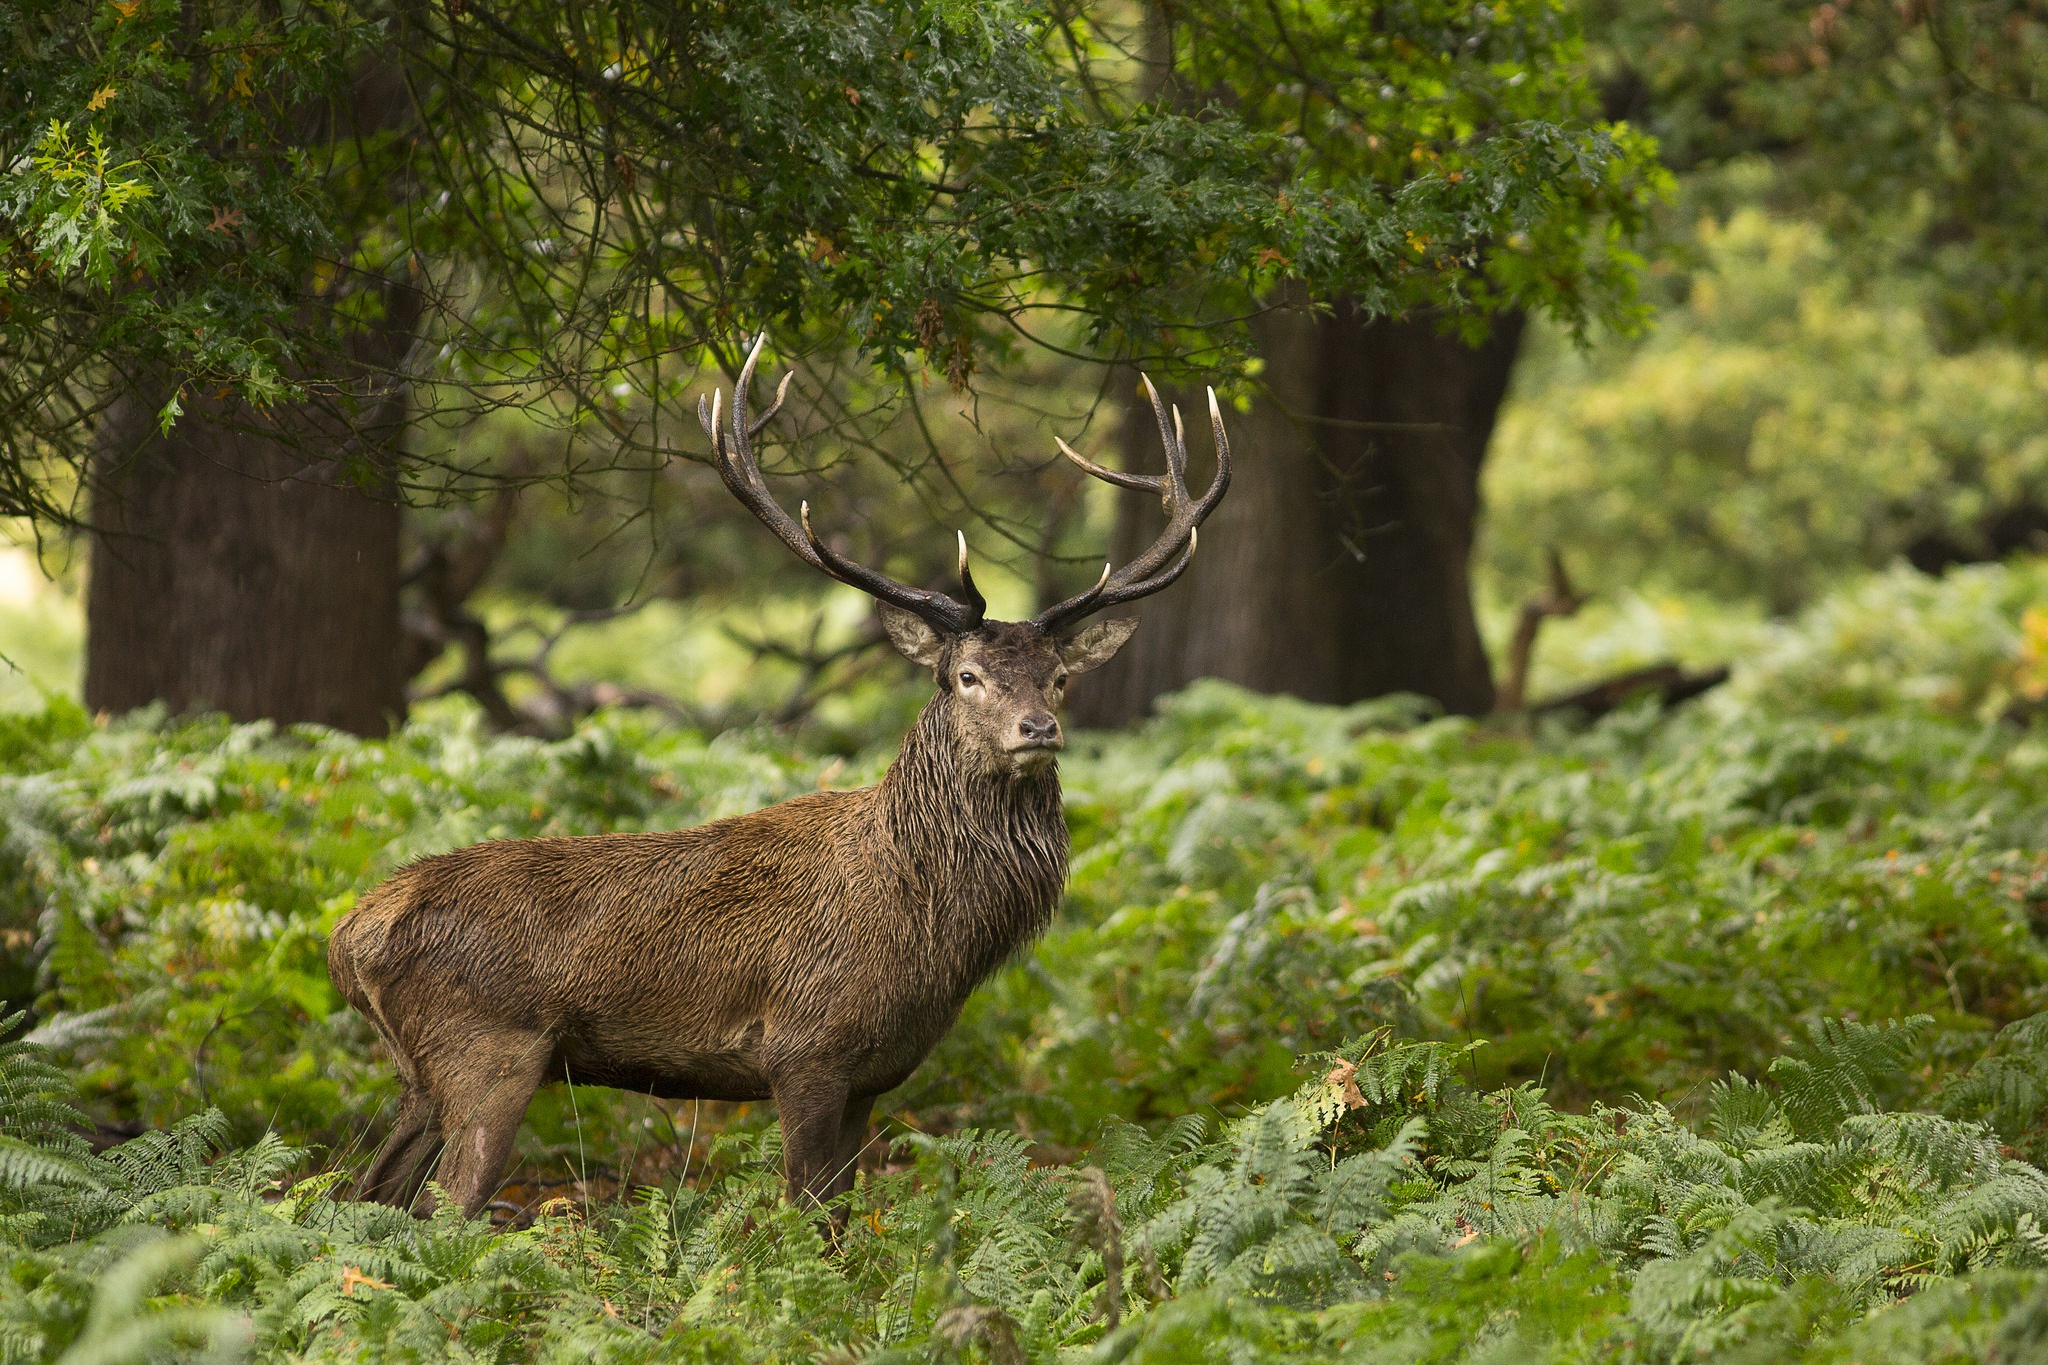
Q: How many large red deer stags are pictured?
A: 1